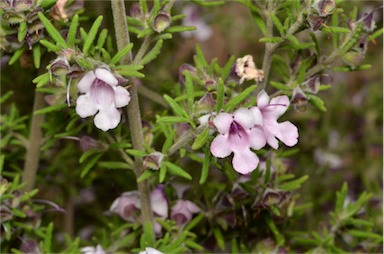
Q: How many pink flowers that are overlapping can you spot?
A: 2